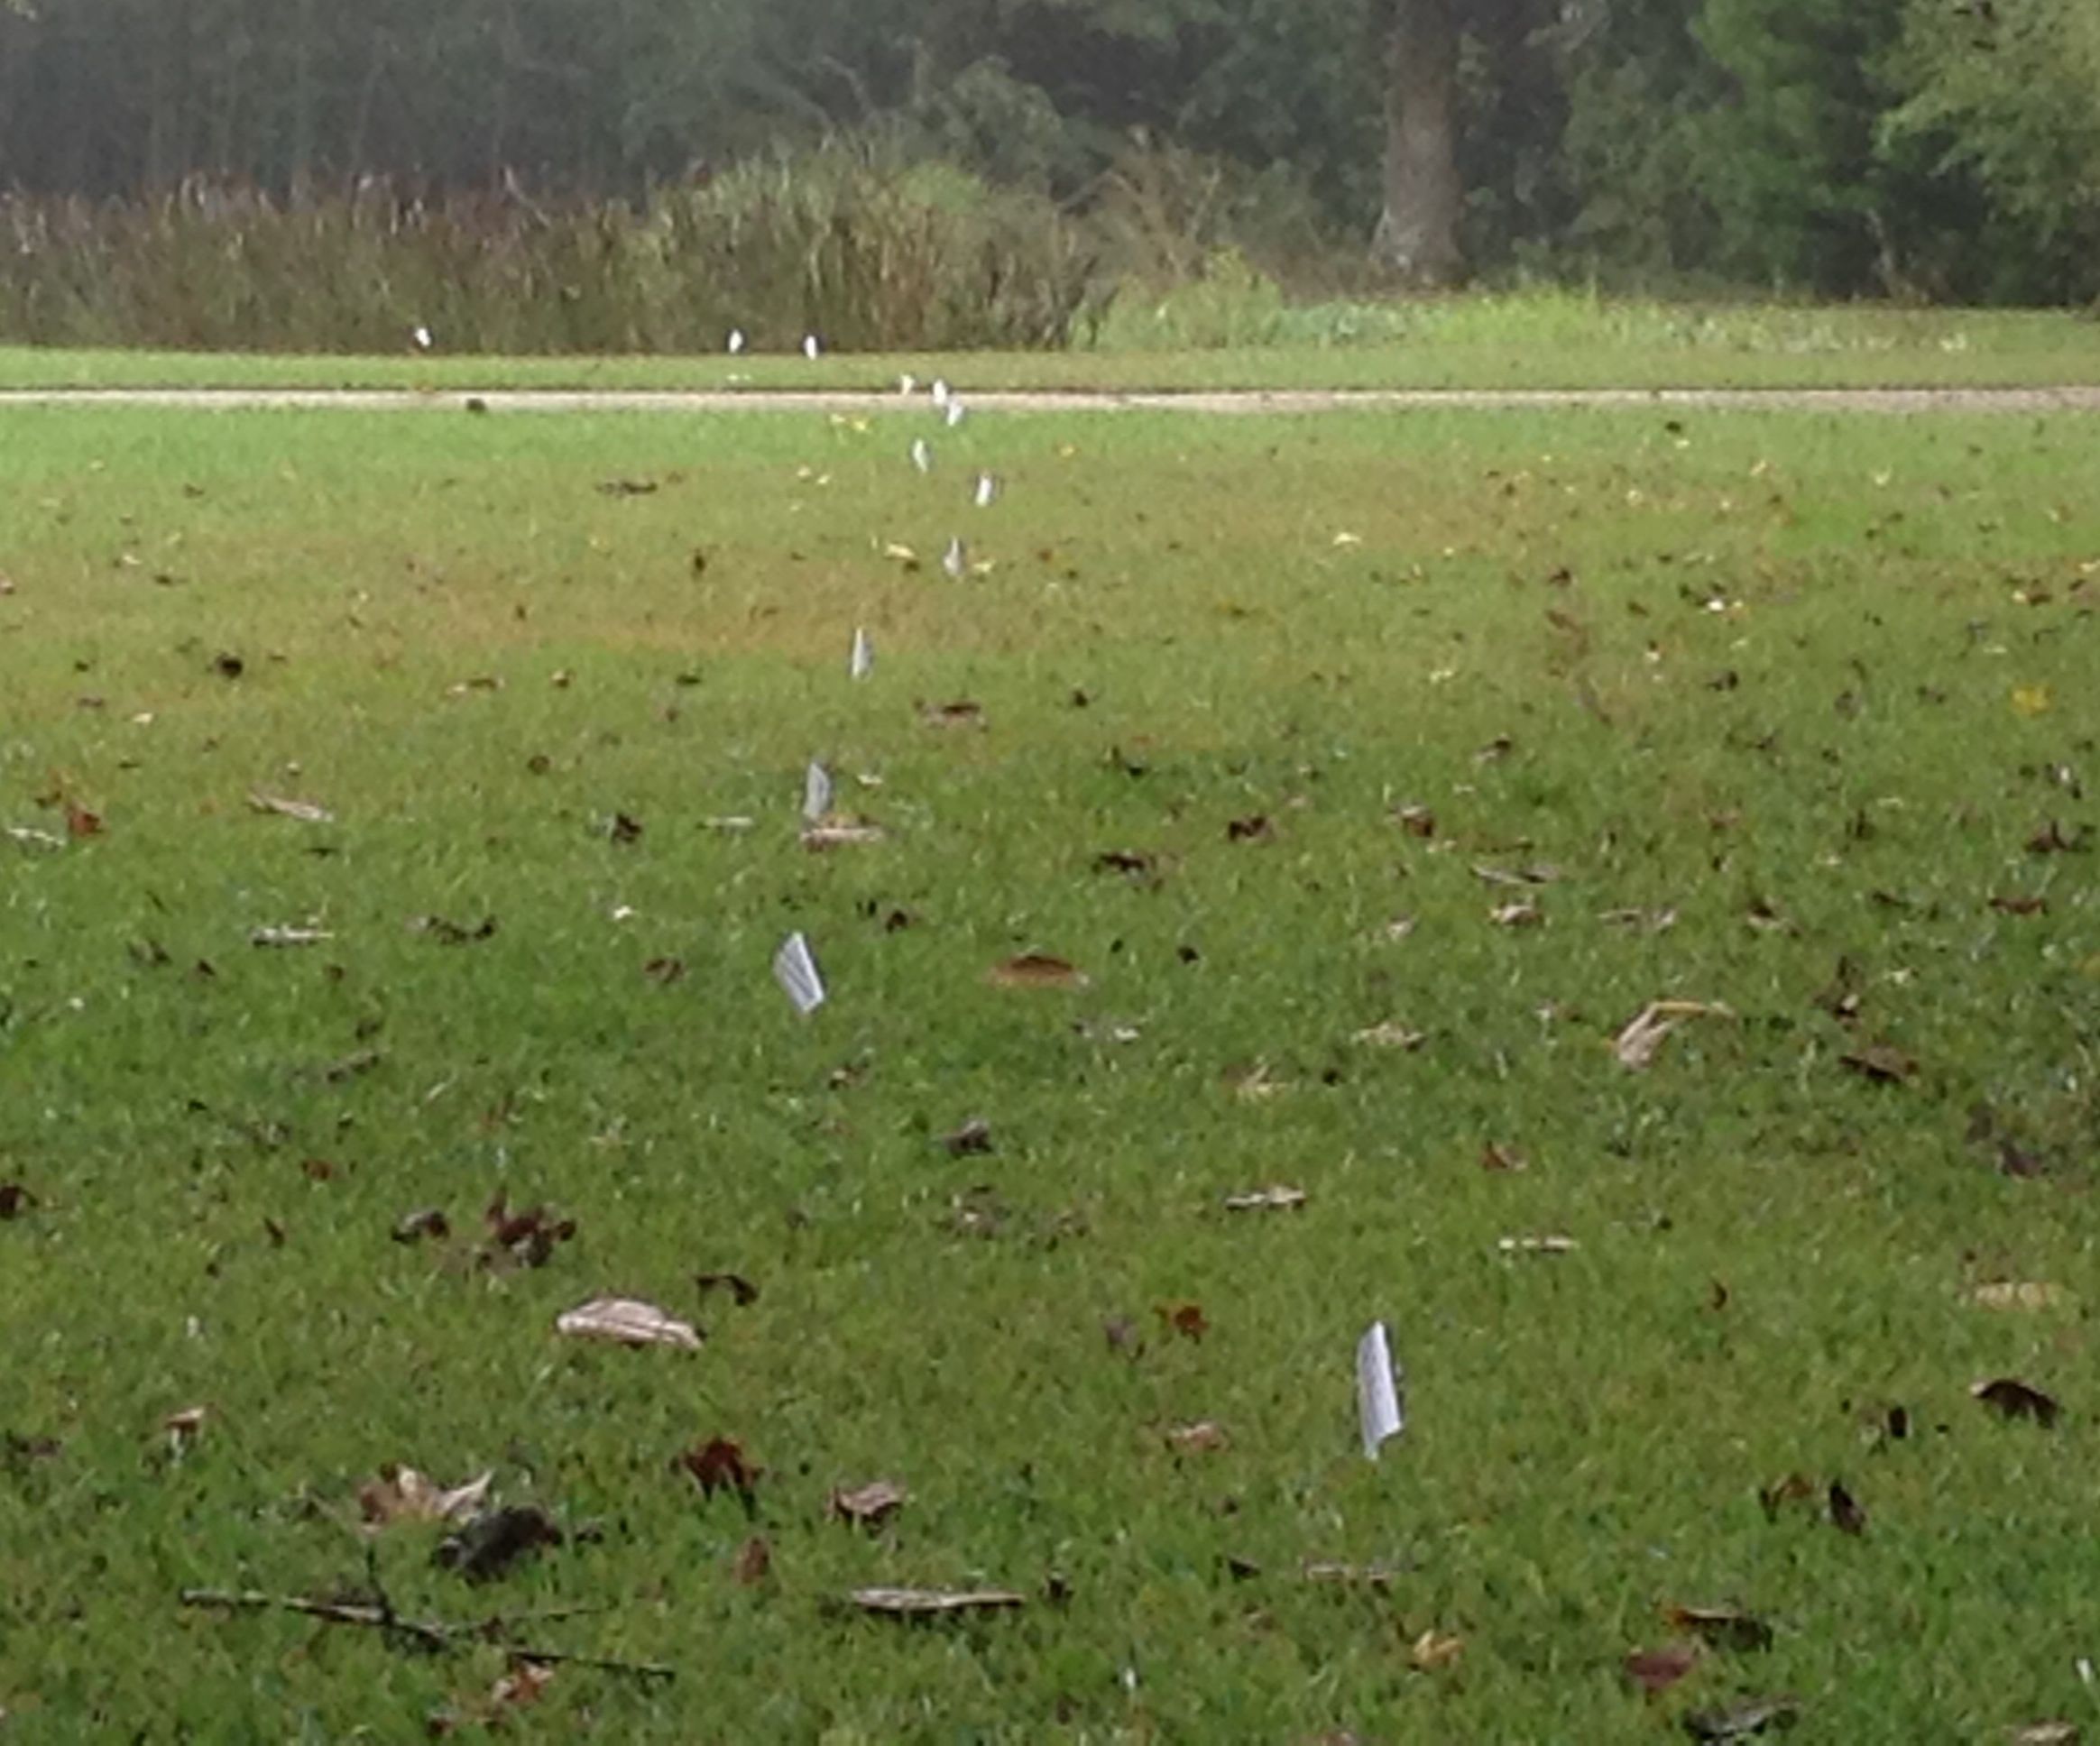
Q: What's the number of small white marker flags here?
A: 13